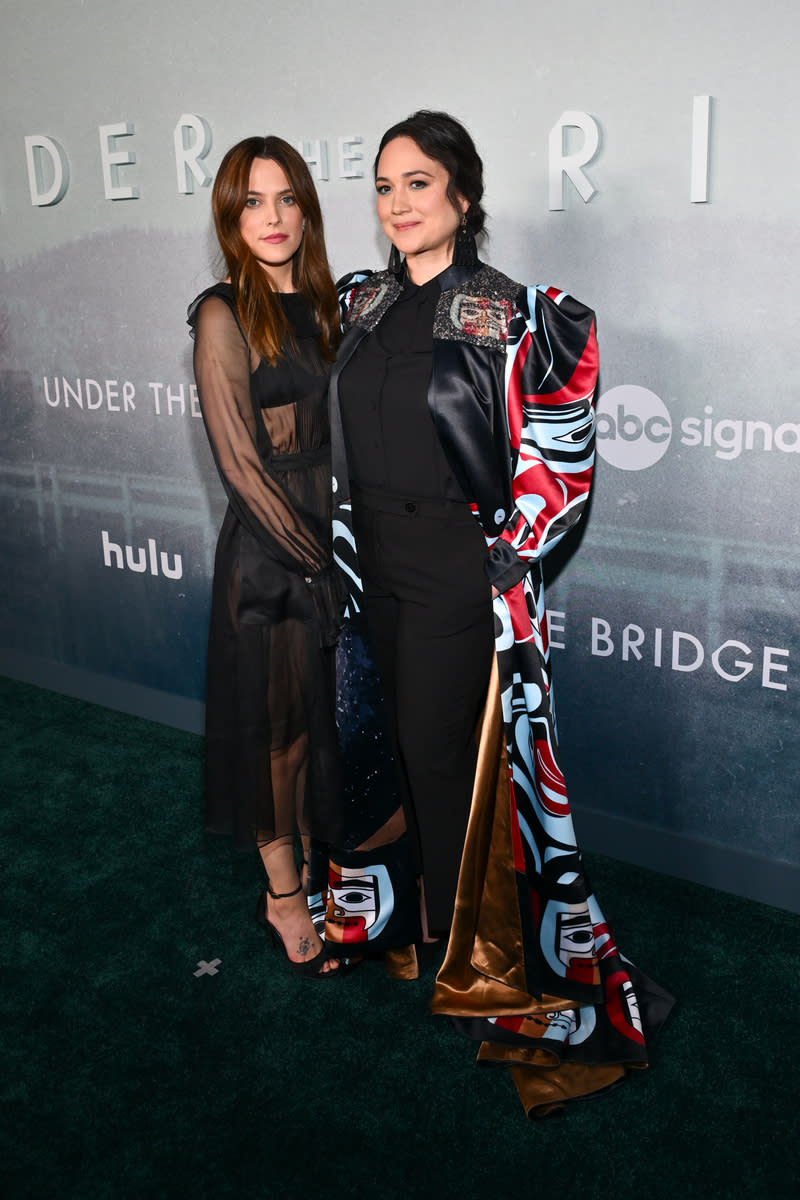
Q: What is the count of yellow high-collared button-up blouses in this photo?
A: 0